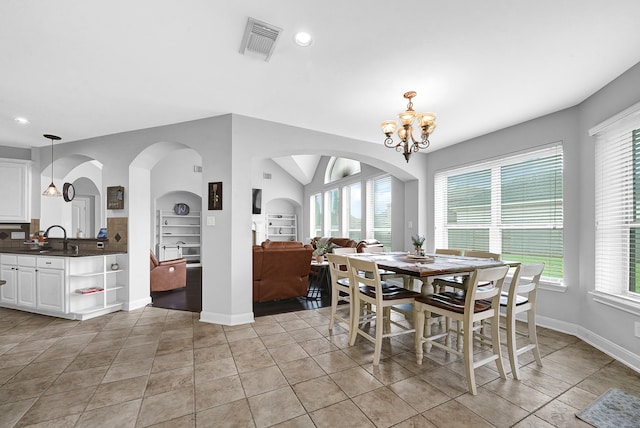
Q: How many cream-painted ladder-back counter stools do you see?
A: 8